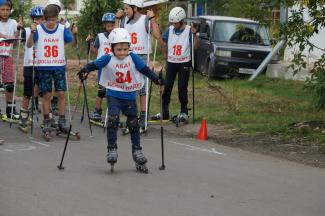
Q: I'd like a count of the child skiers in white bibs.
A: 7